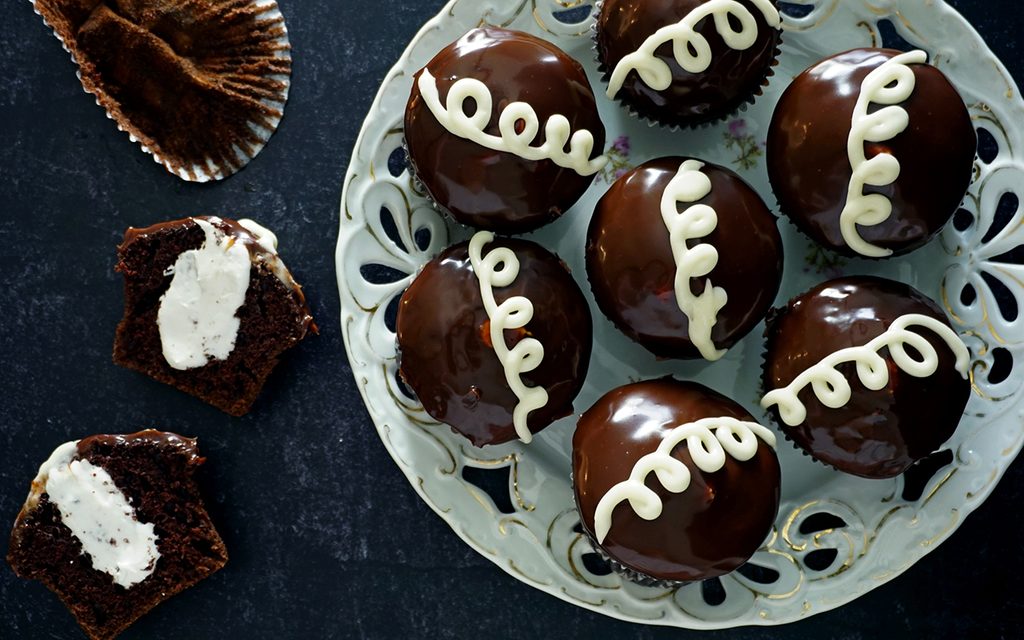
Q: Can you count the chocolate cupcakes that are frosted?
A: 7